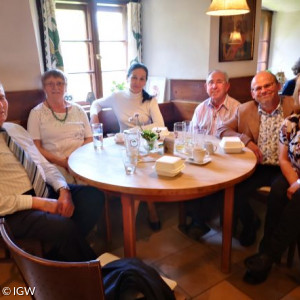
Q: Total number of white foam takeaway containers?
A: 2